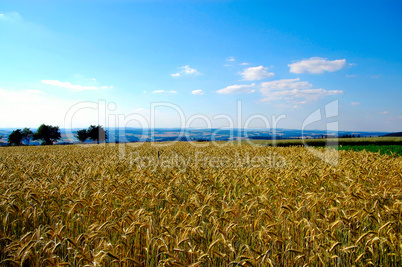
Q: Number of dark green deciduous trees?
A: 5